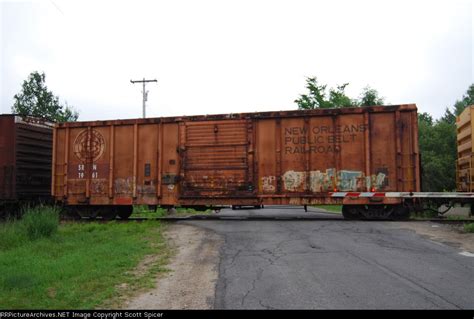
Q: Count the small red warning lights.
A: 2